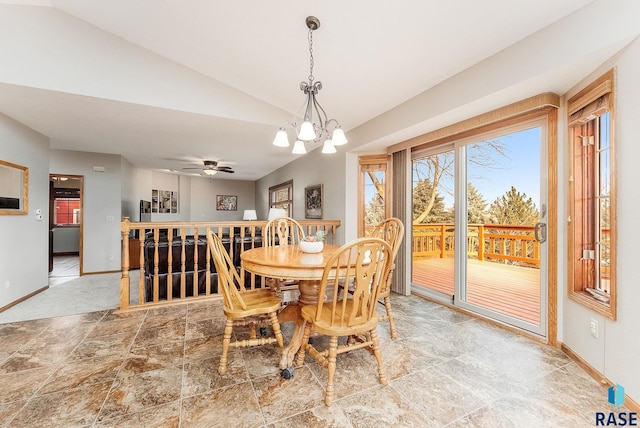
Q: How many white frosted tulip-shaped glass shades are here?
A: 5